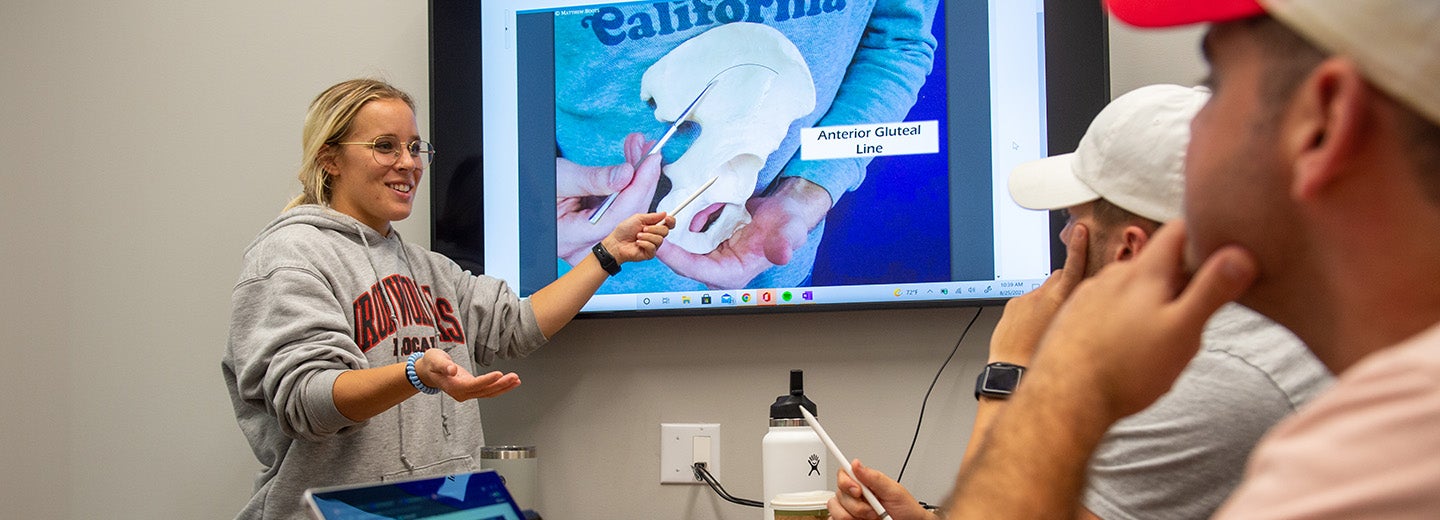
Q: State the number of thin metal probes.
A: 1